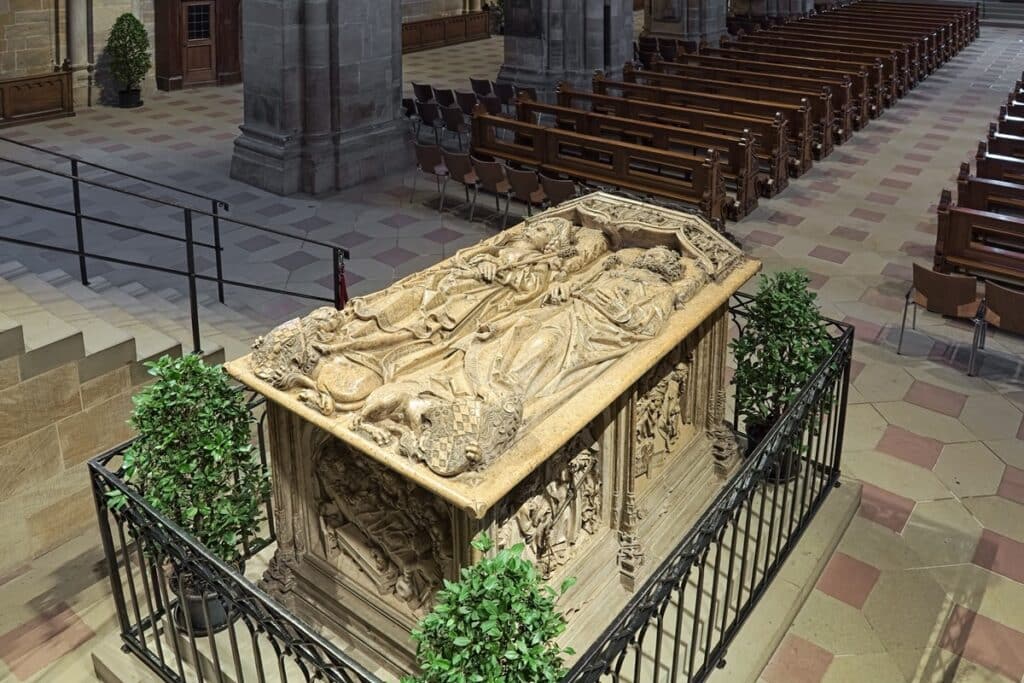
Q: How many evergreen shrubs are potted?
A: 4